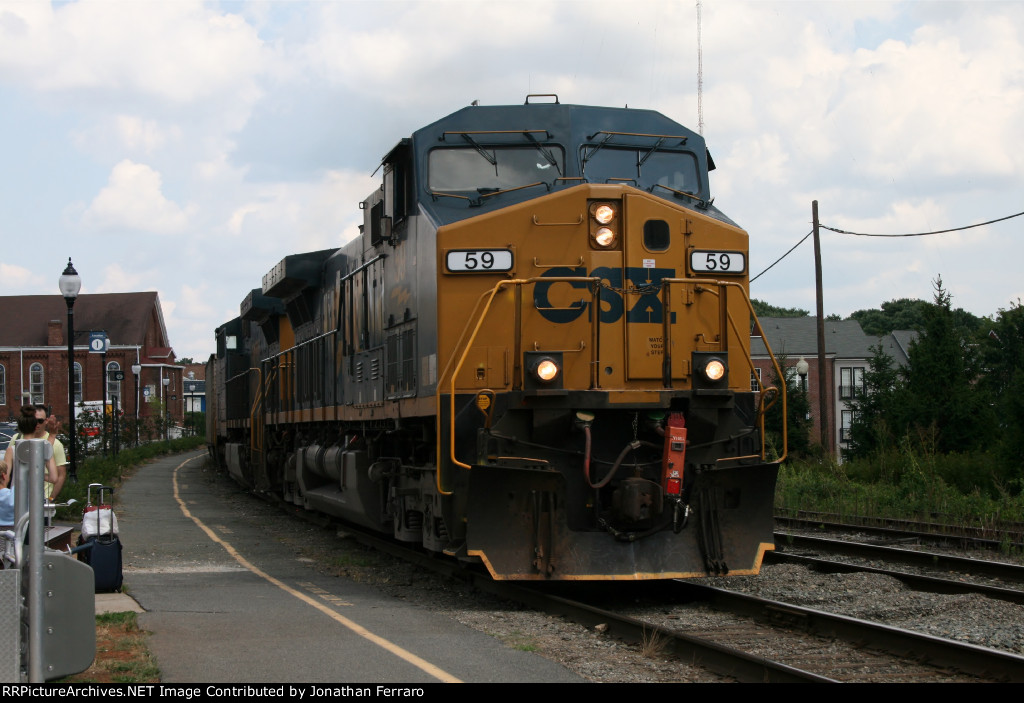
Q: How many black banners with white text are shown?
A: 1